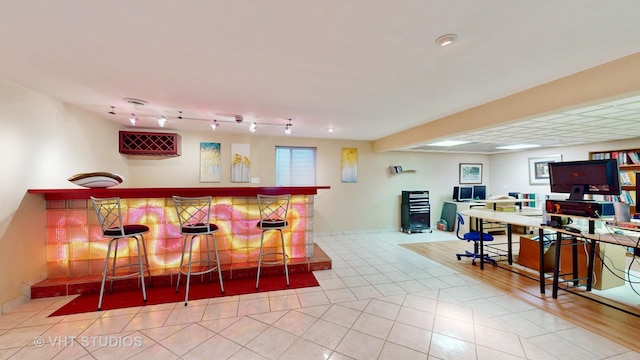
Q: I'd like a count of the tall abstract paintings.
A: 3